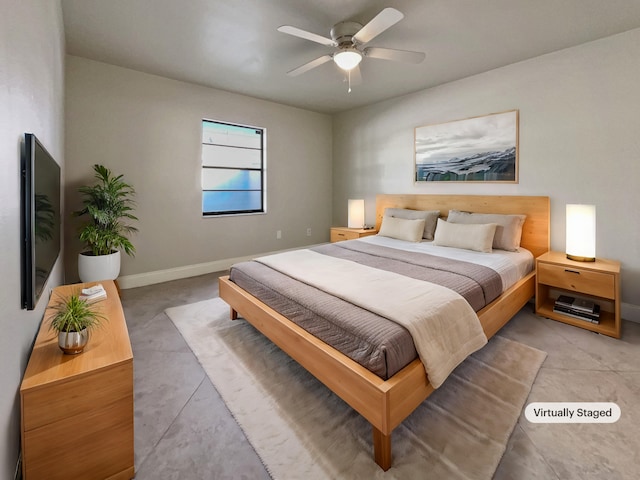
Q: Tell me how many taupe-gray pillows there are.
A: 2